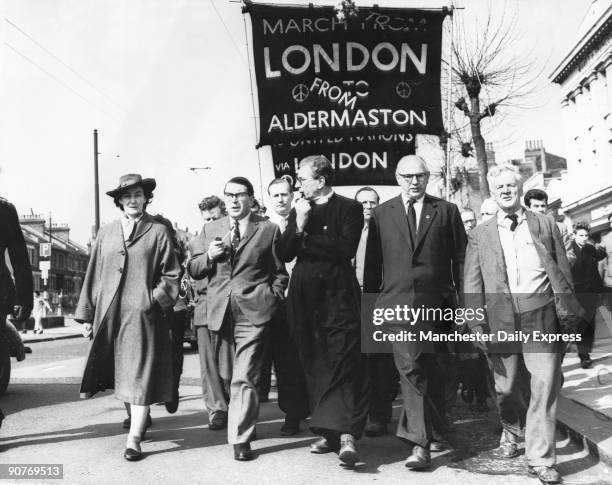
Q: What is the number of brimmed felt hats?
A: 1